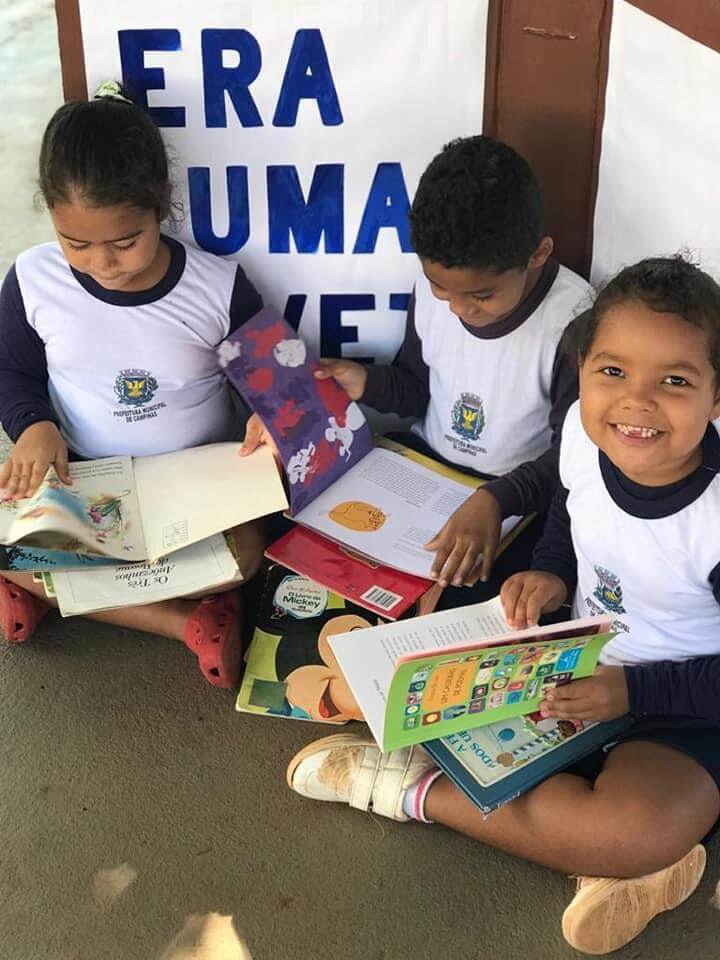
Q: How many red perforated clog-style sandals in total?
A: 2